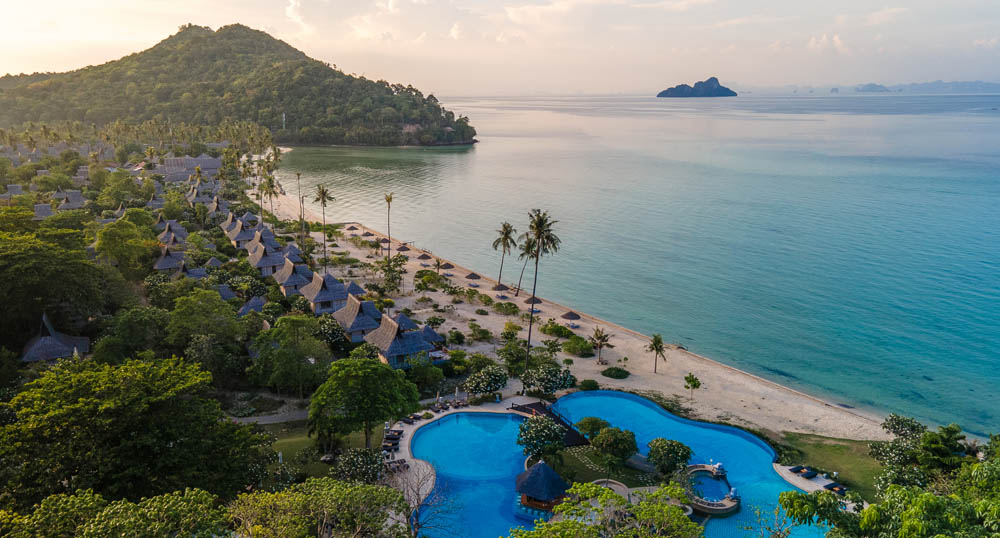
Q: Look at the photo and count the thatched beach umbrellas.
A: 10